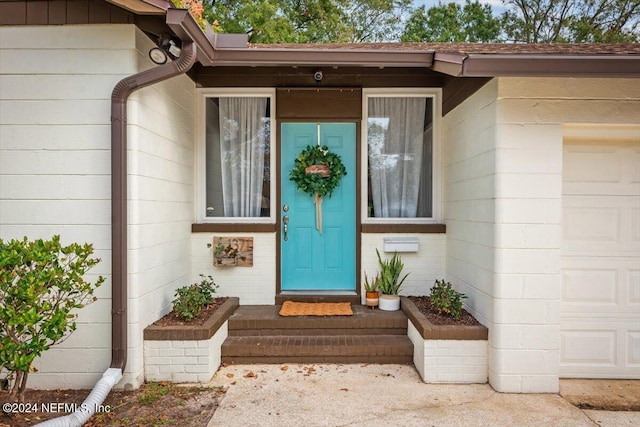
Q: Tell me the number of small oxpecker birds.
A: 0